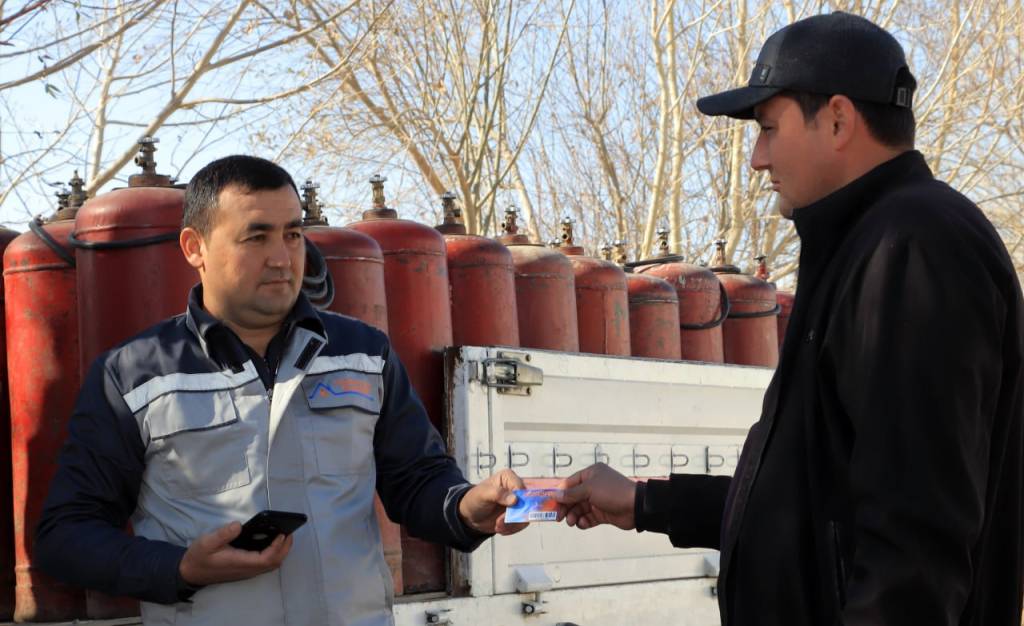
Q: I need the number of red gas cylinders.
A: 12